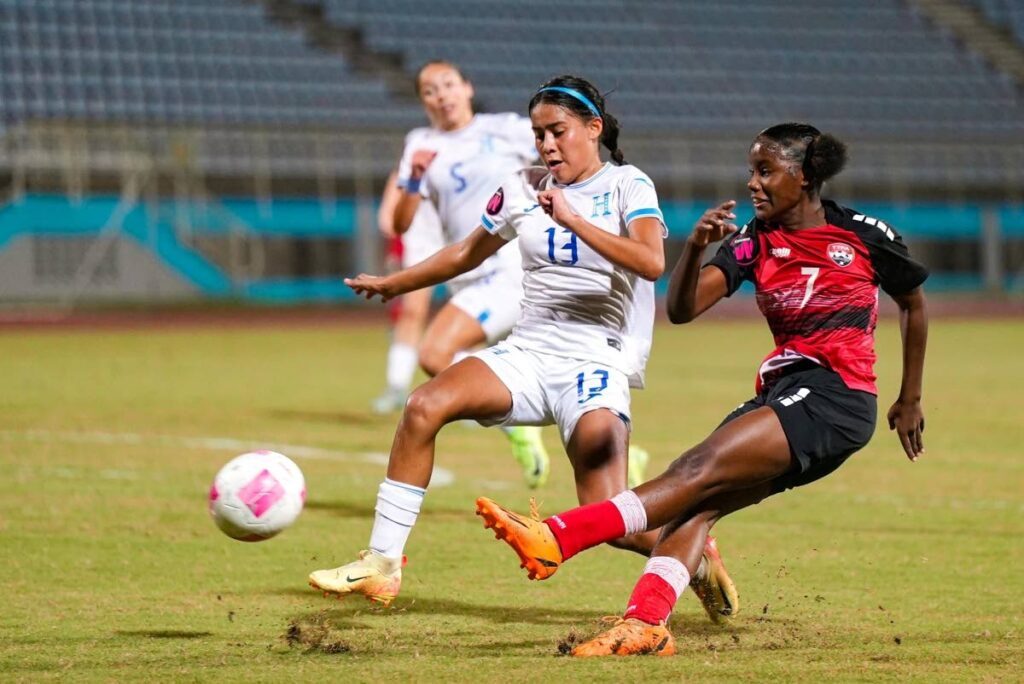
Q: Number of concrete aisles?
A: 2